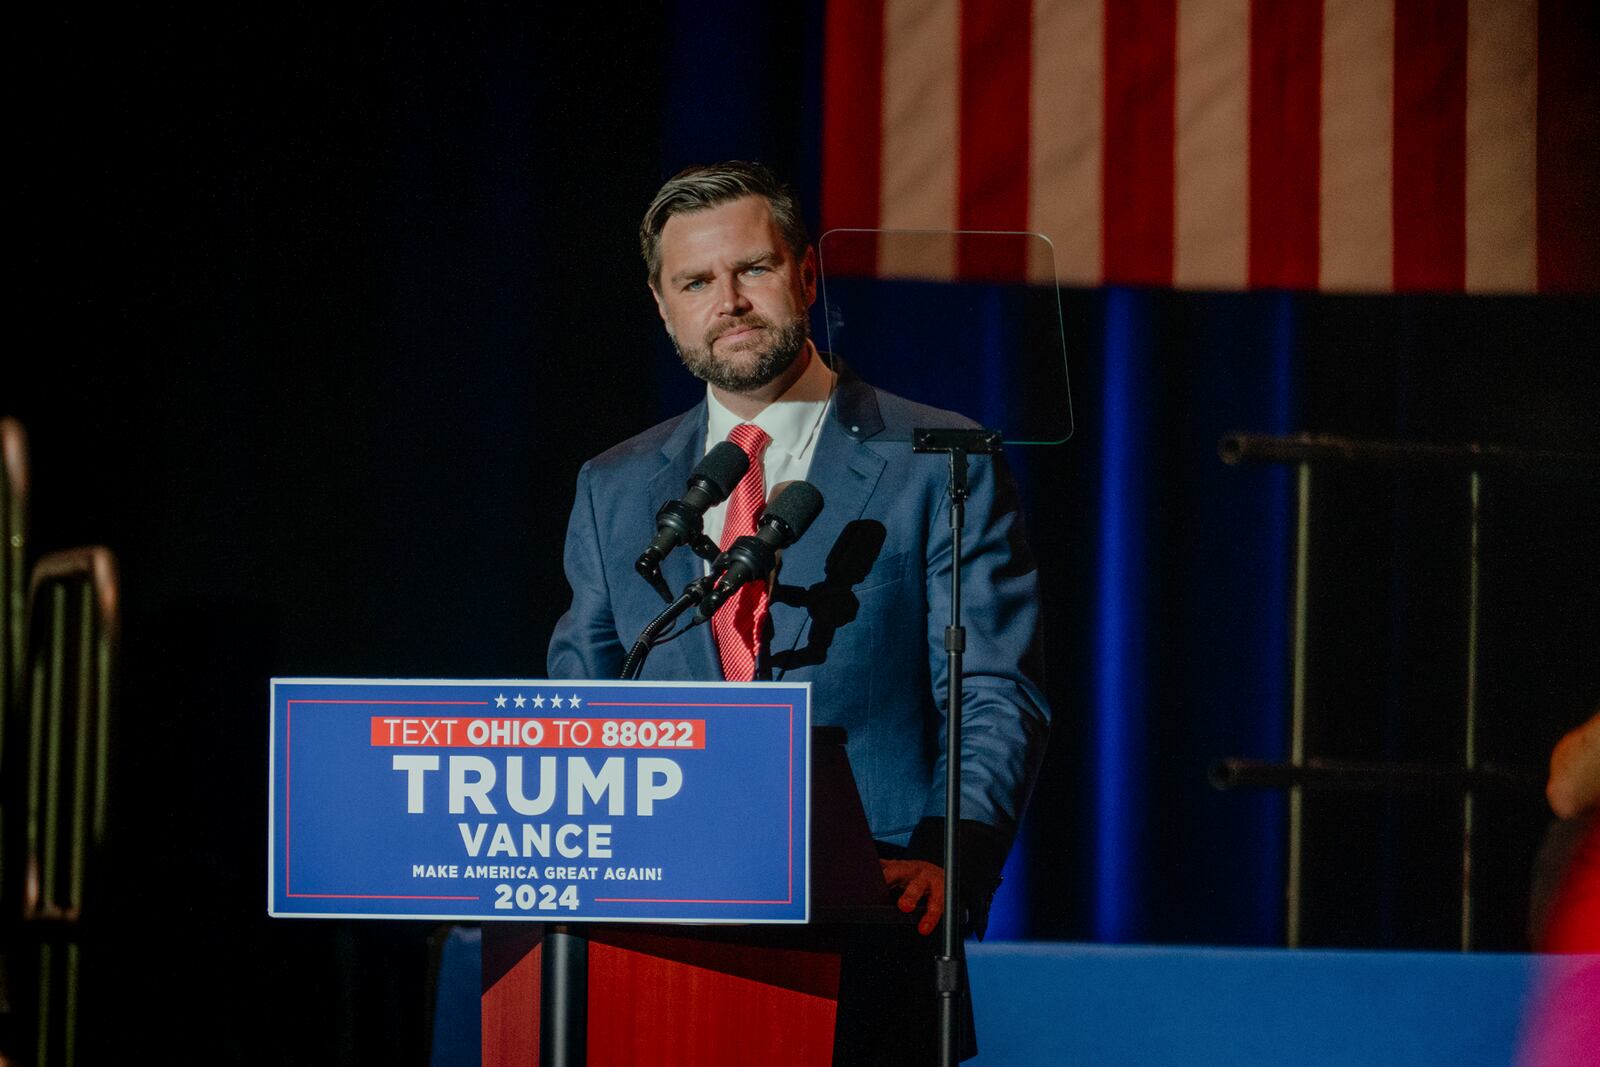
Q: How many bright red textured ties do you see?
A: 1